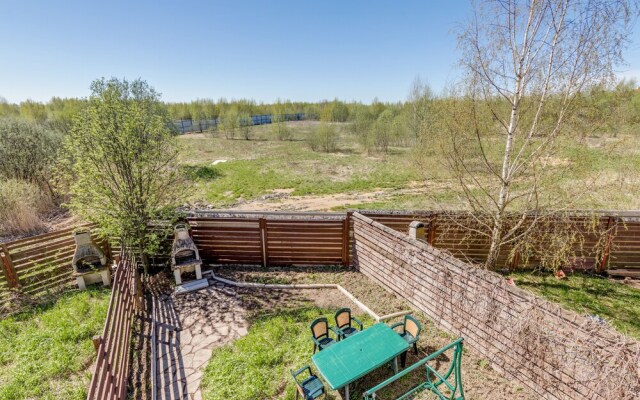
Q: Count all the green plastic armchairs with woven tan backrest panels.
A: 4